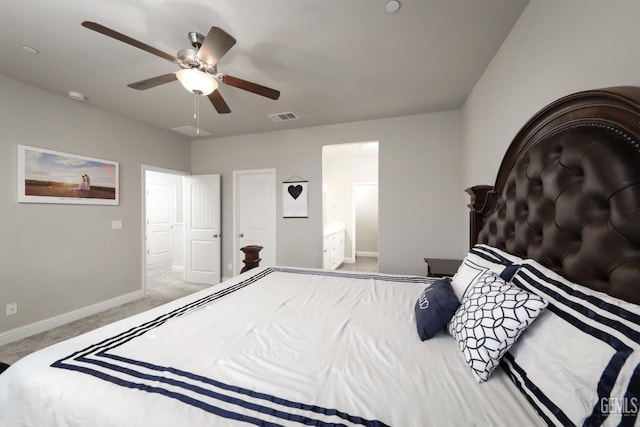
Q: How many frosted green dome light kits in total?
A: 0